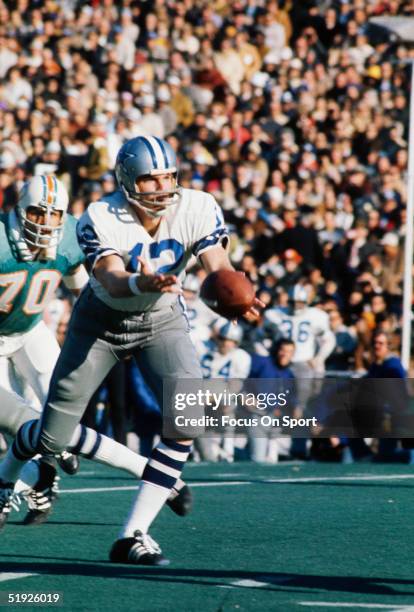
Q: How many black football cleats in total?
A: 5